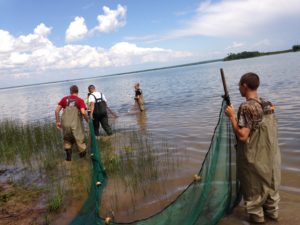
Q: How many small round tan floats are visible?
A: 4